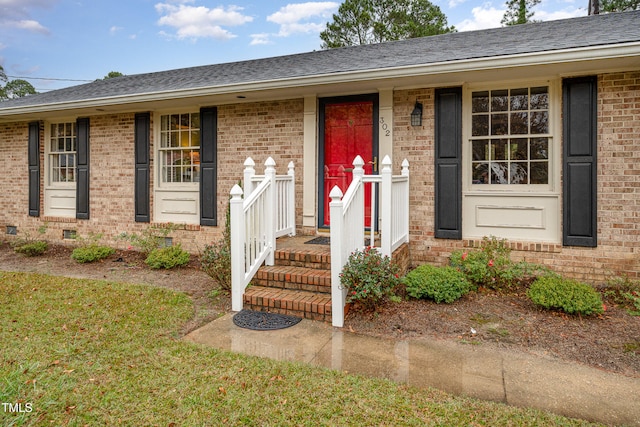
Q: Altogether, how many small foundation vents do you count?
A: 3